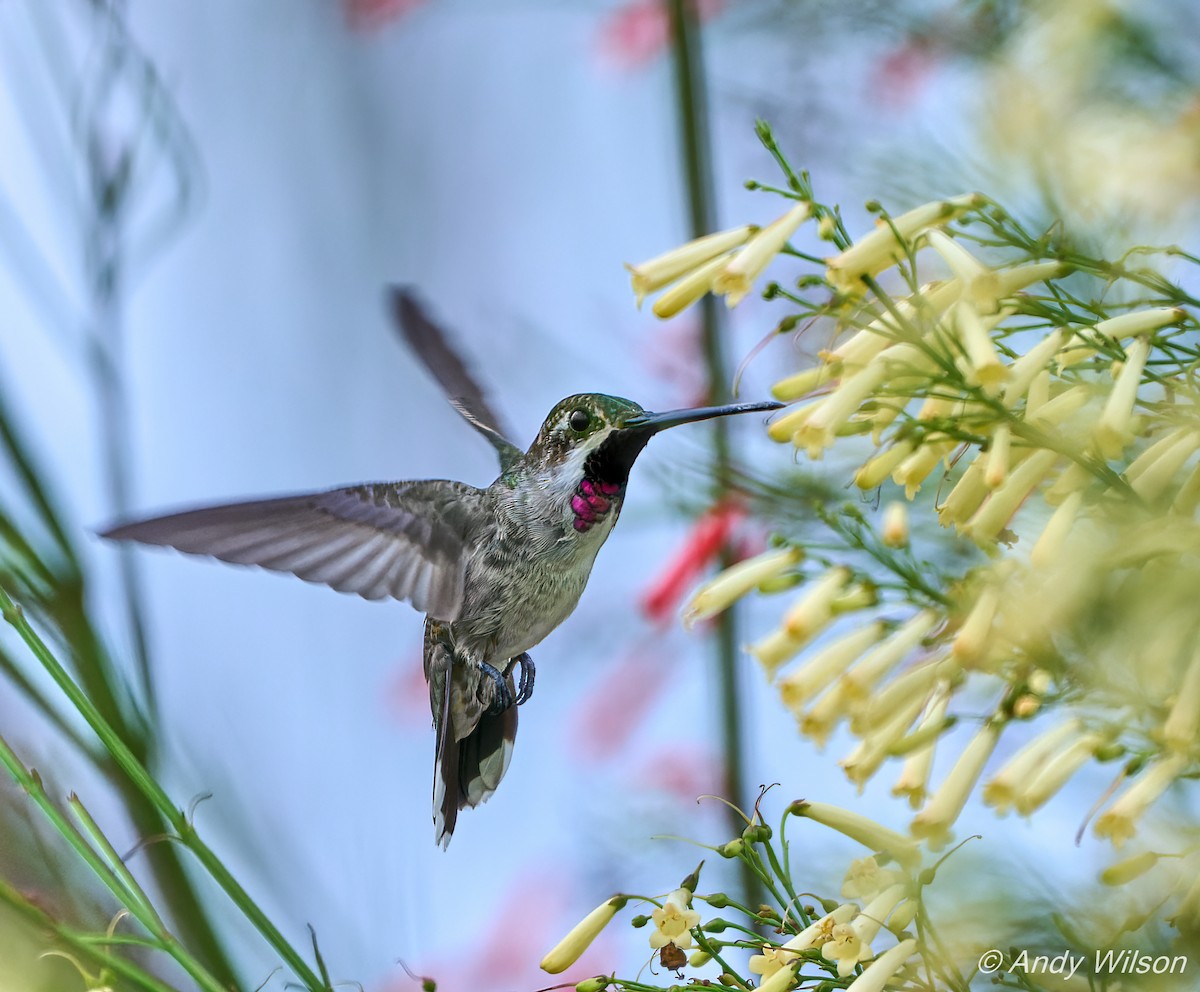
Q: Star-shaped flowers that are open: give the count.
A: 4